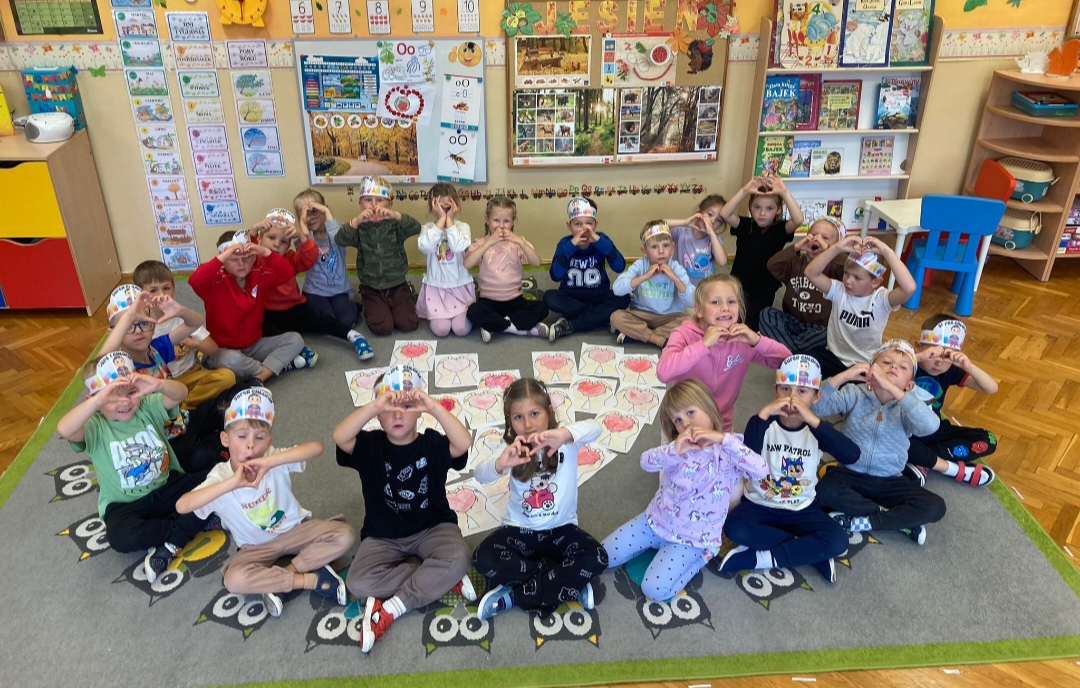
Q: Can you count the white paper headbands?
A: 14